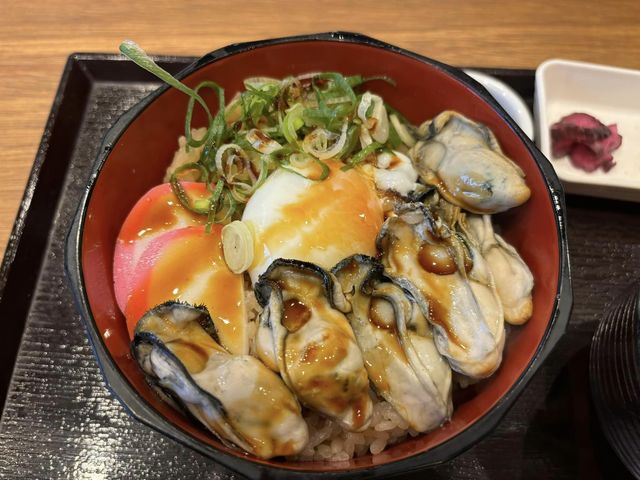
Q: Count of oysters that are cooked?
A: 6